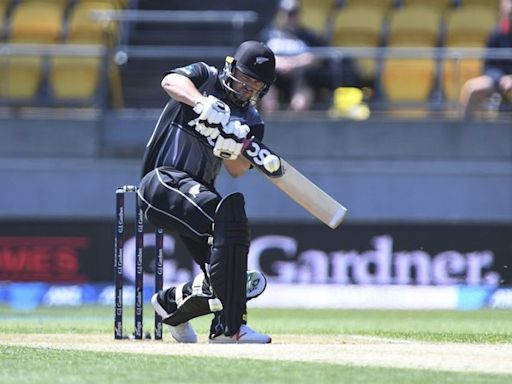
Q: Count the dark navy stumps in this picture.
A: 3